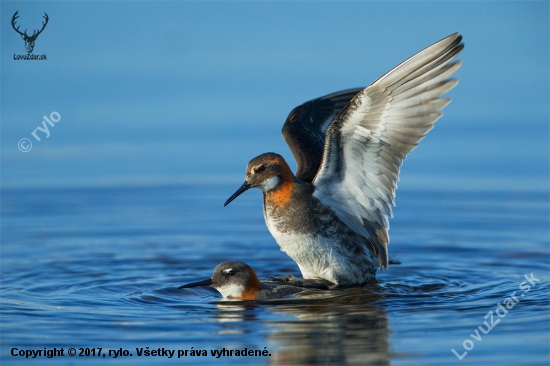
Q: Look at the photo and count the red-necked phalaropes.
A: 2